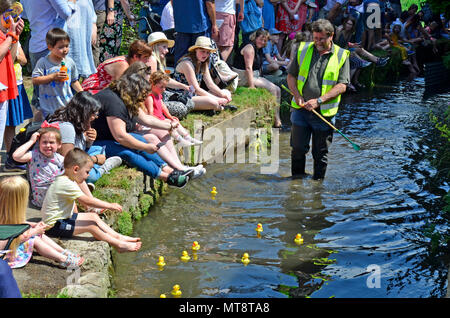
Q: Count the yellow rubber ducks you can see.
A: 9